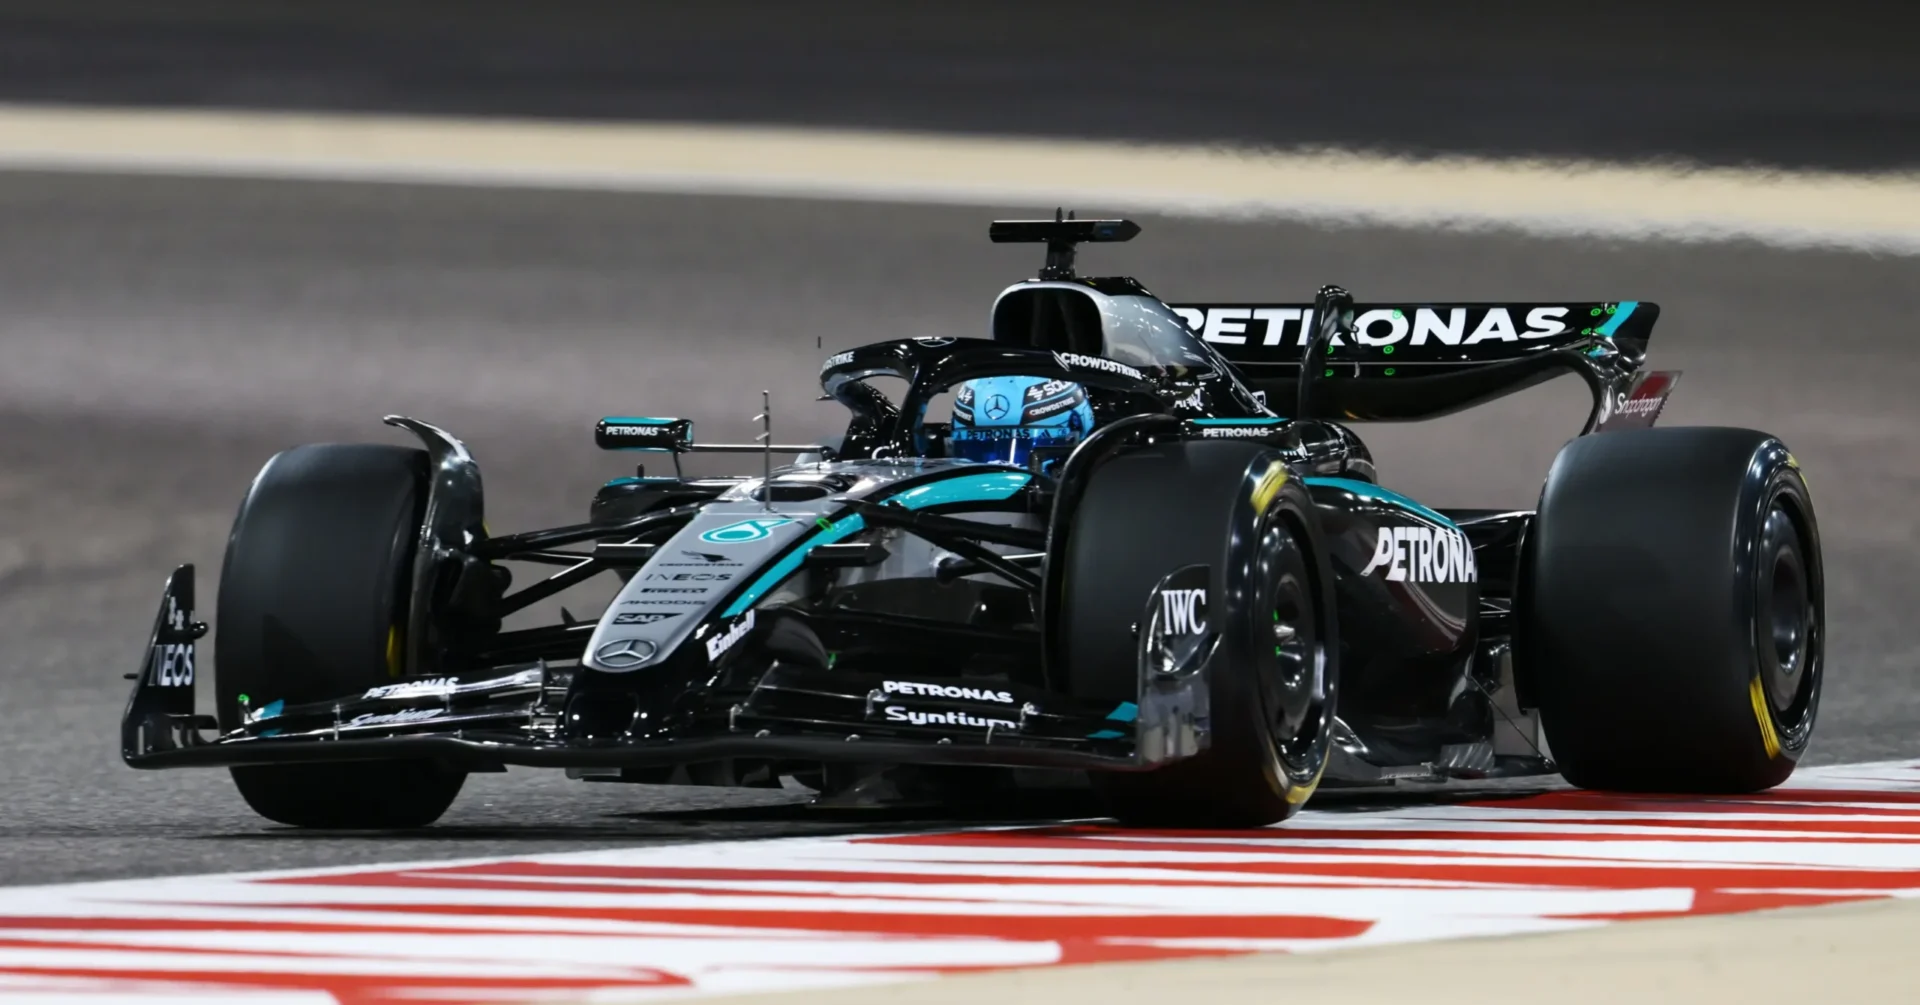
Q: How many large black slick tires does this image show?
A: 3